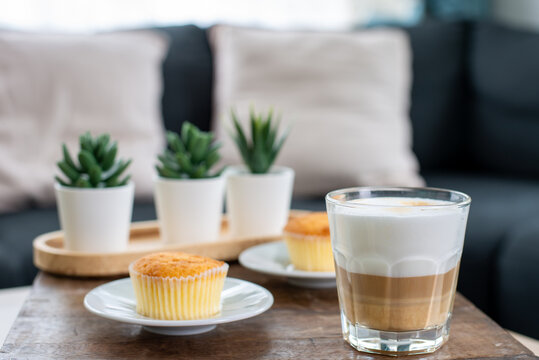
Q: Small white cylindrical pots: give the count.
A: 3